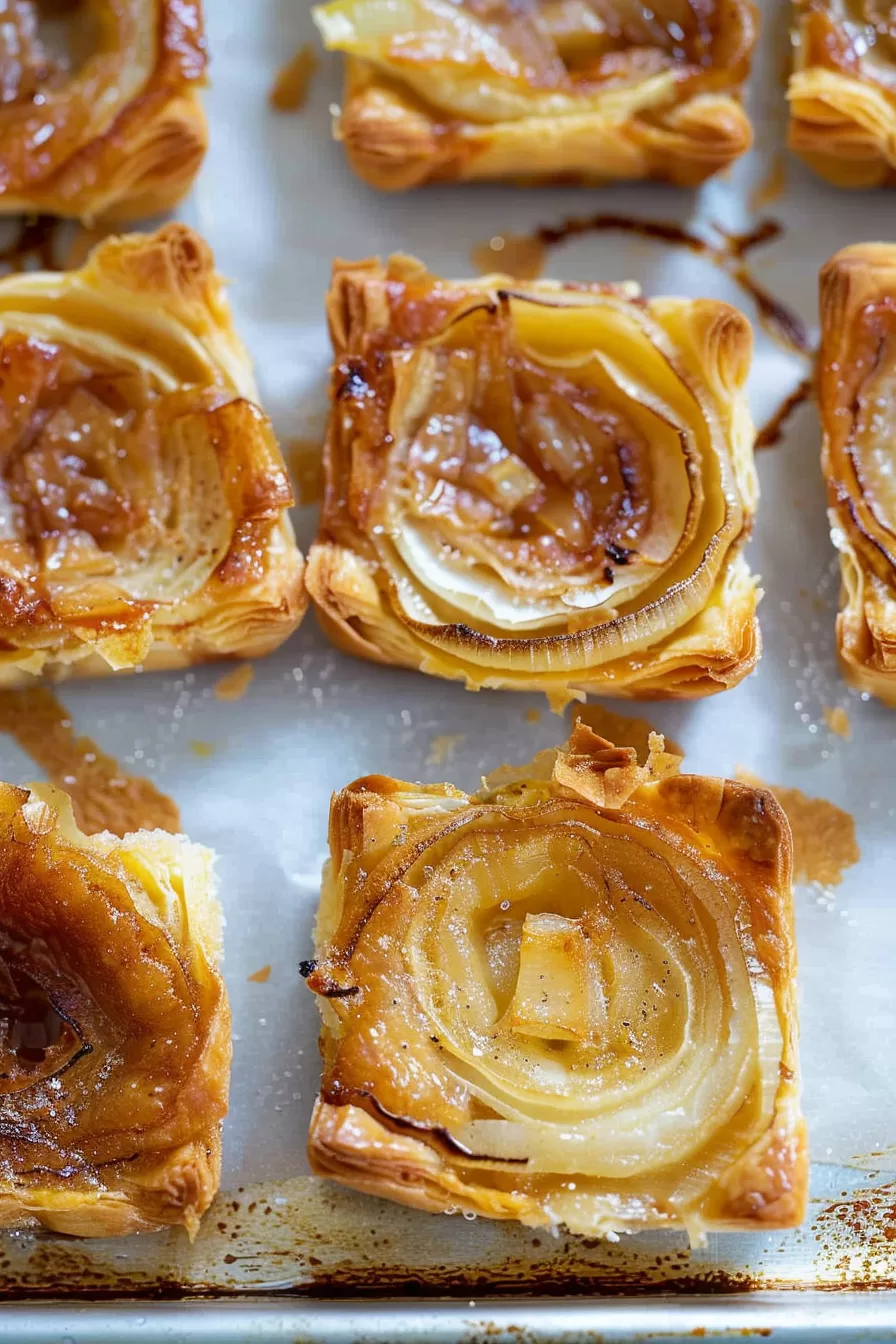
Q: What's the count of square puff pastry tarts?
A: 8